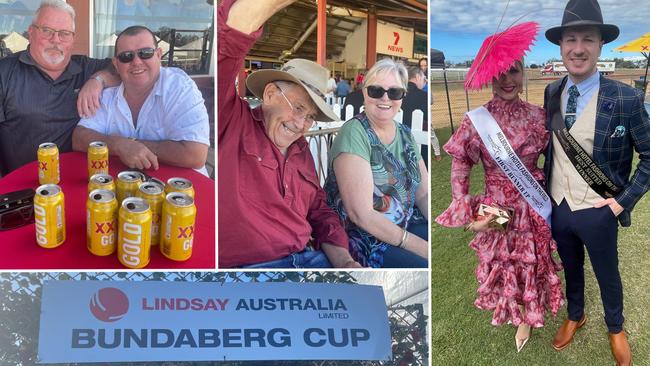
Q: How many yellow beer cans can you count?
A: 10